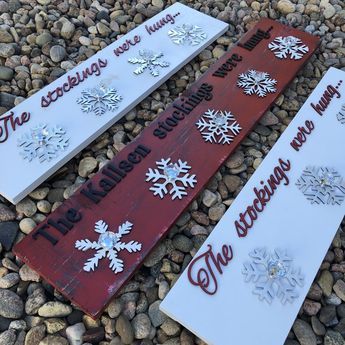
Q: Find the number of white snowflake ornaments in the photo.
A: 12